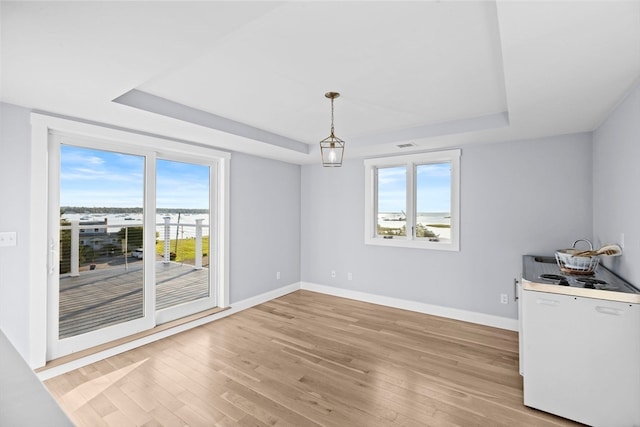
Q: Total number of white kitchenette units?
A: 1